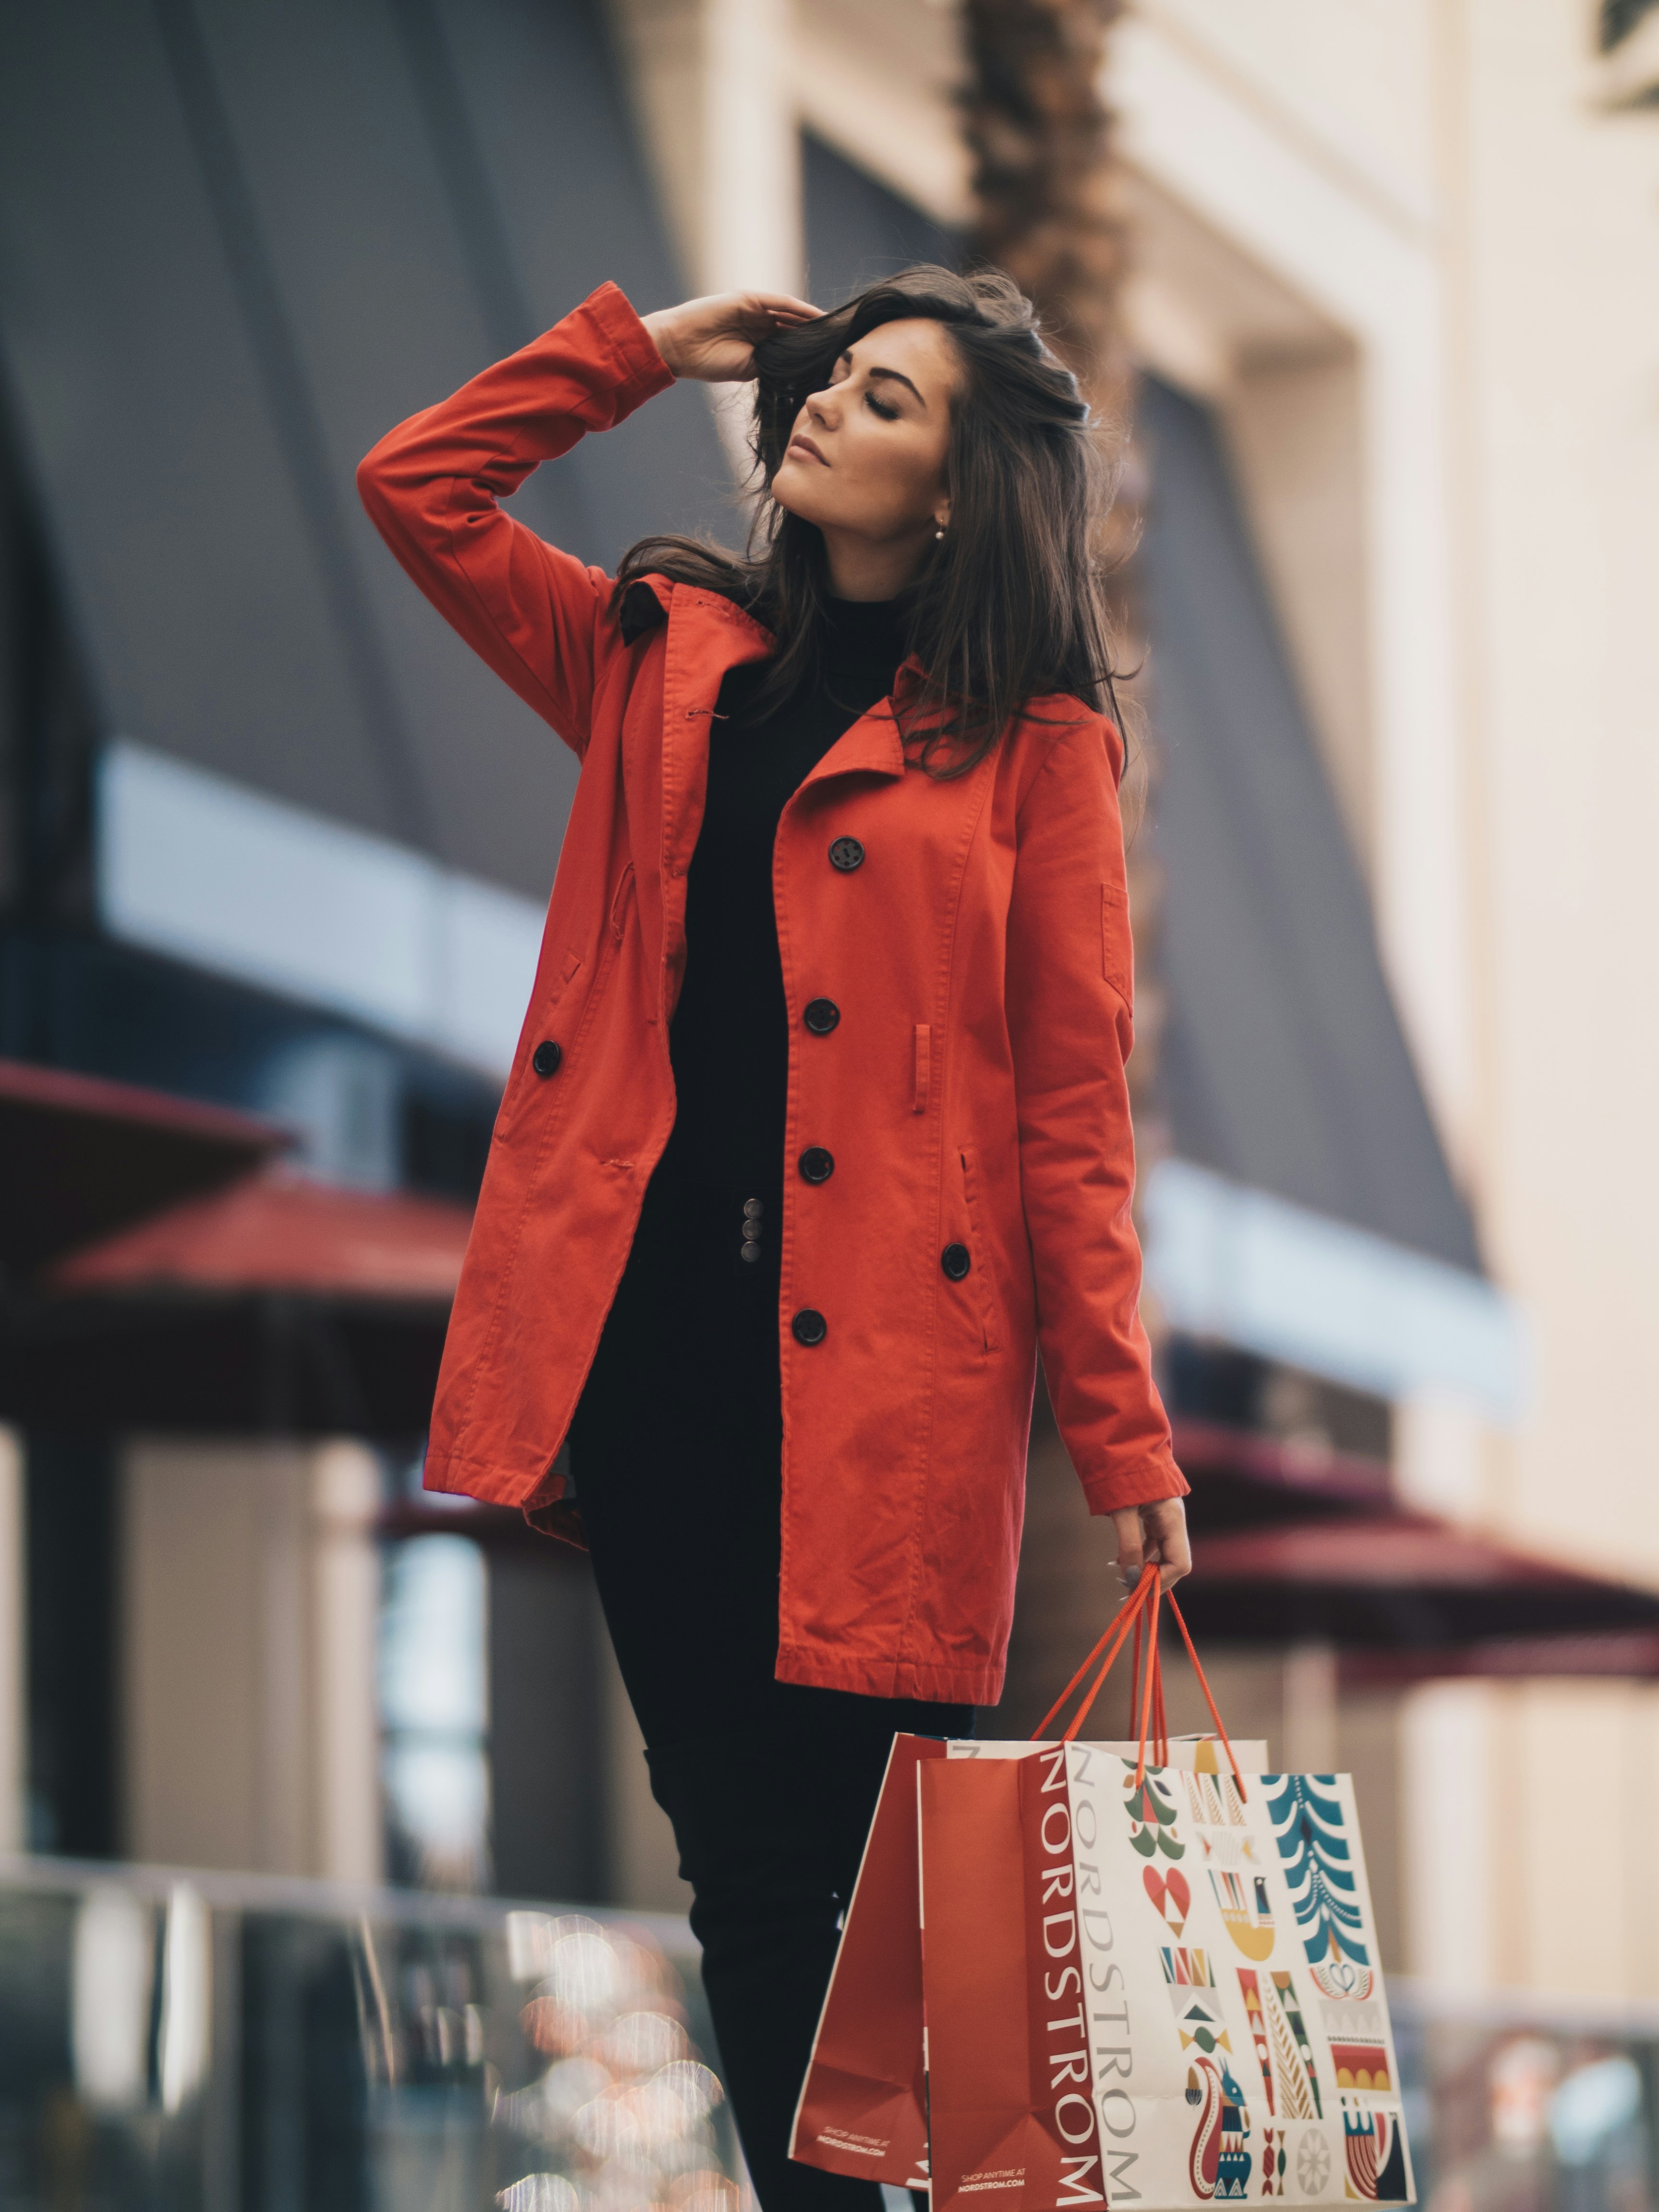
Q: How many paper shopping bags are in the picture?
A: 2